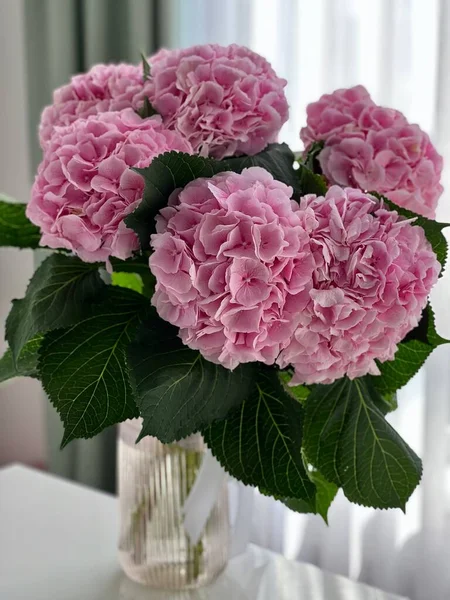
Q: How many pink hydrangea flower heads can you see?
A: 6